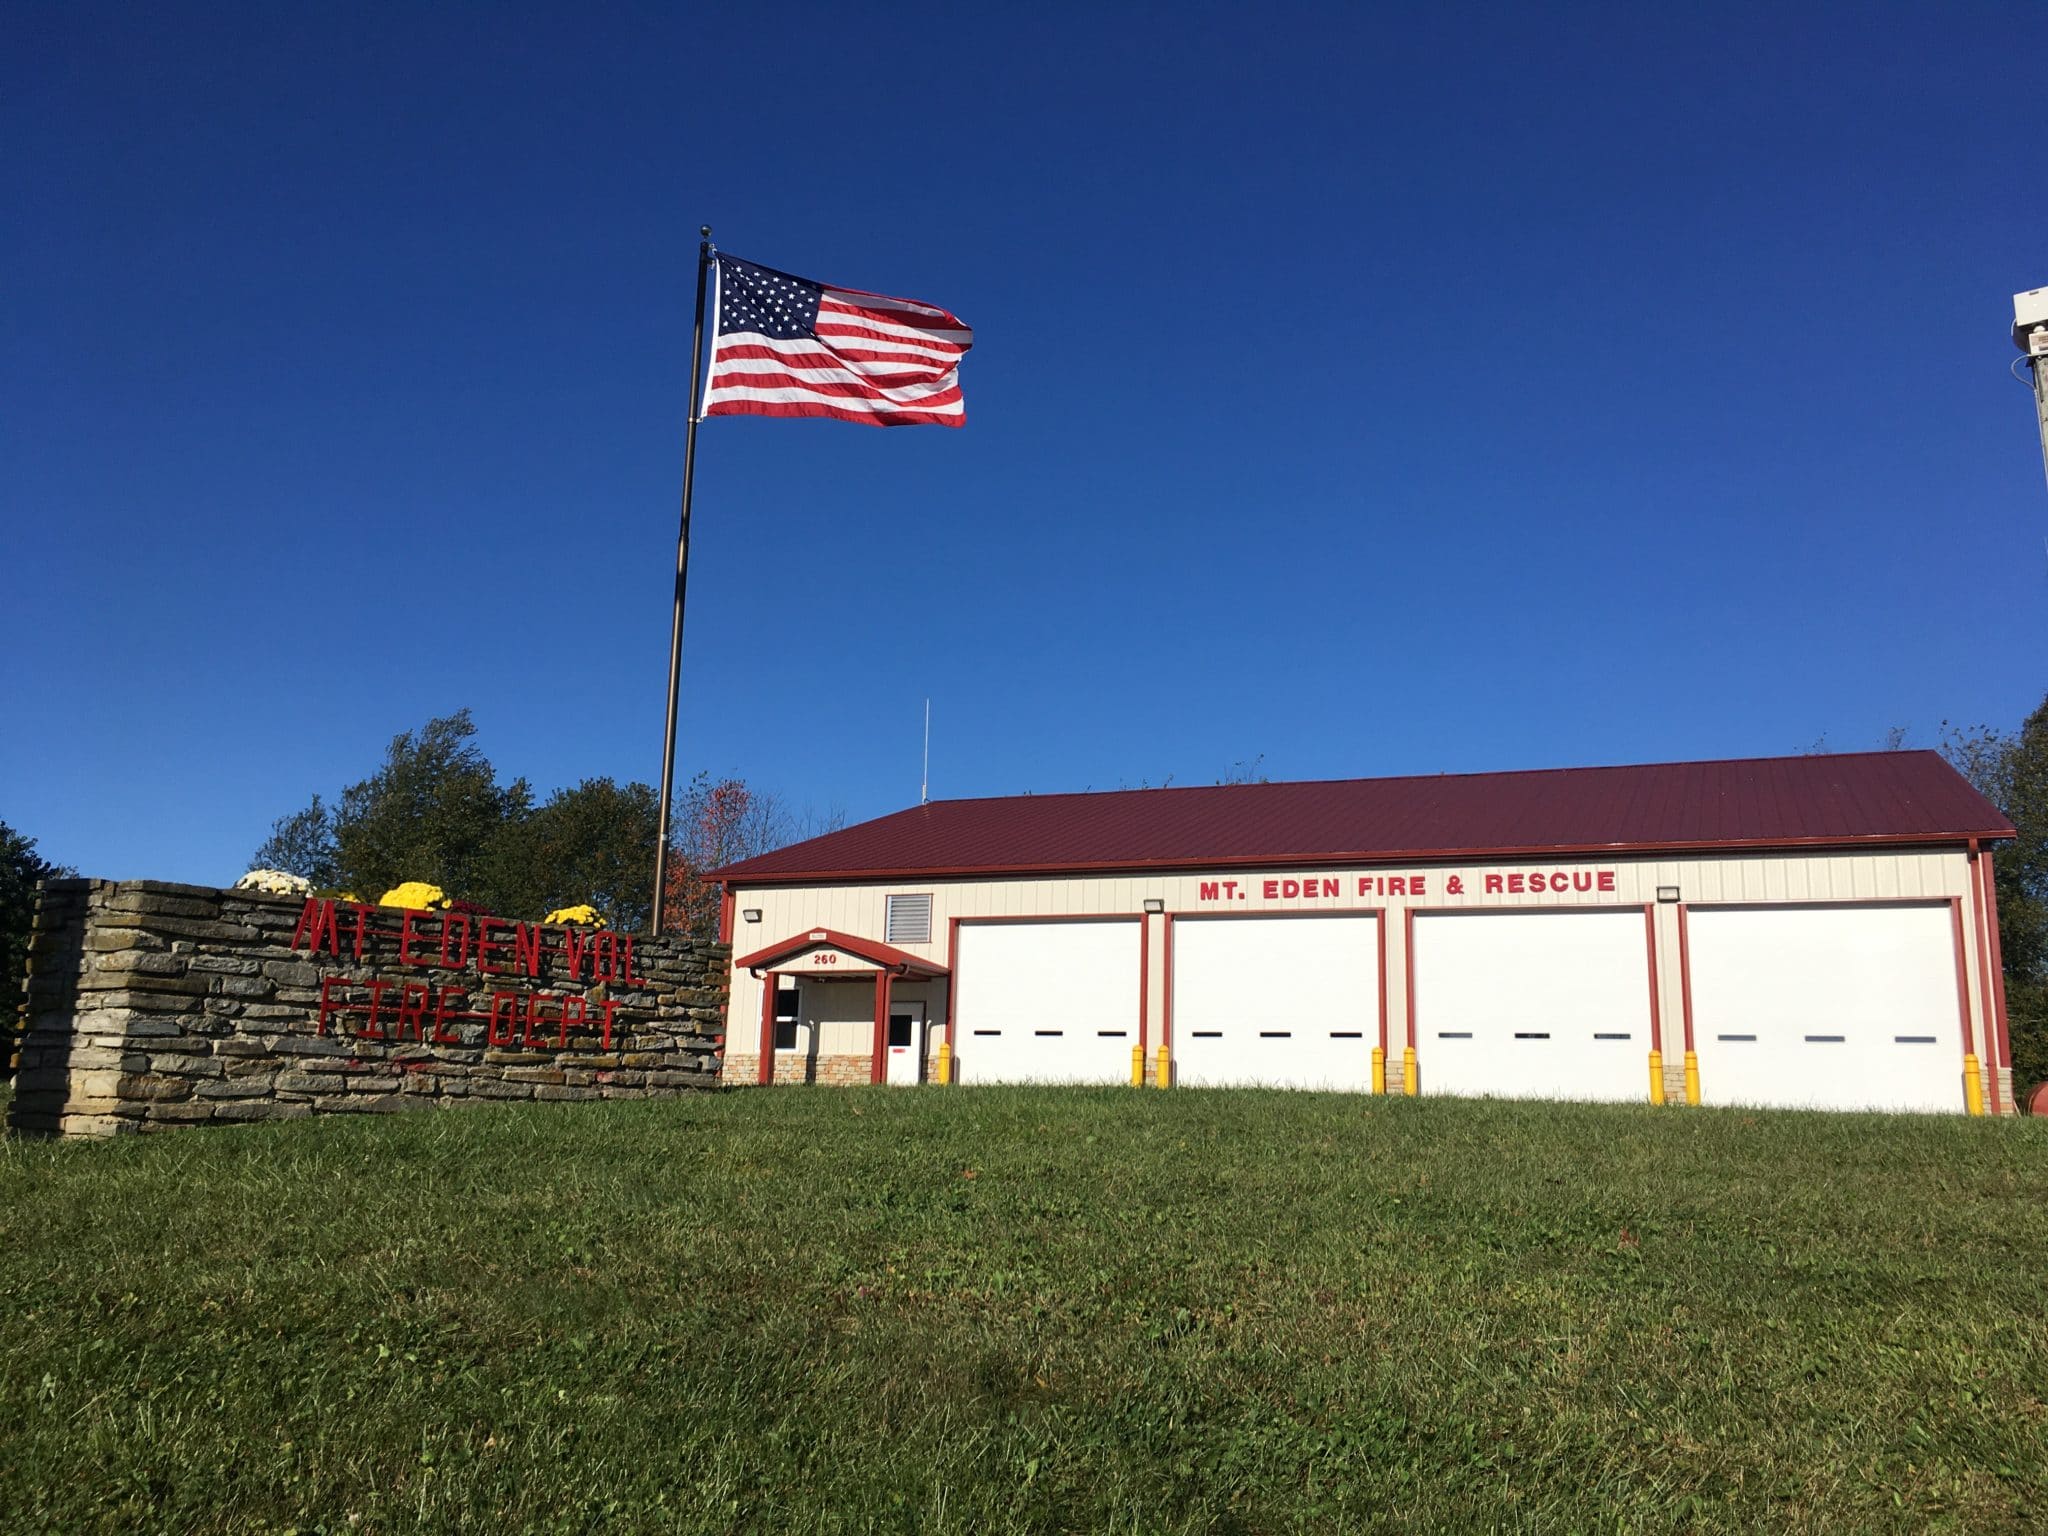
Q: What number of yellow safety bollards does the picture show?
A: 8